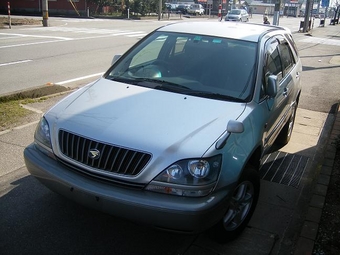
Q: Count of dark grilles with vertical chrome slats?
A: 1